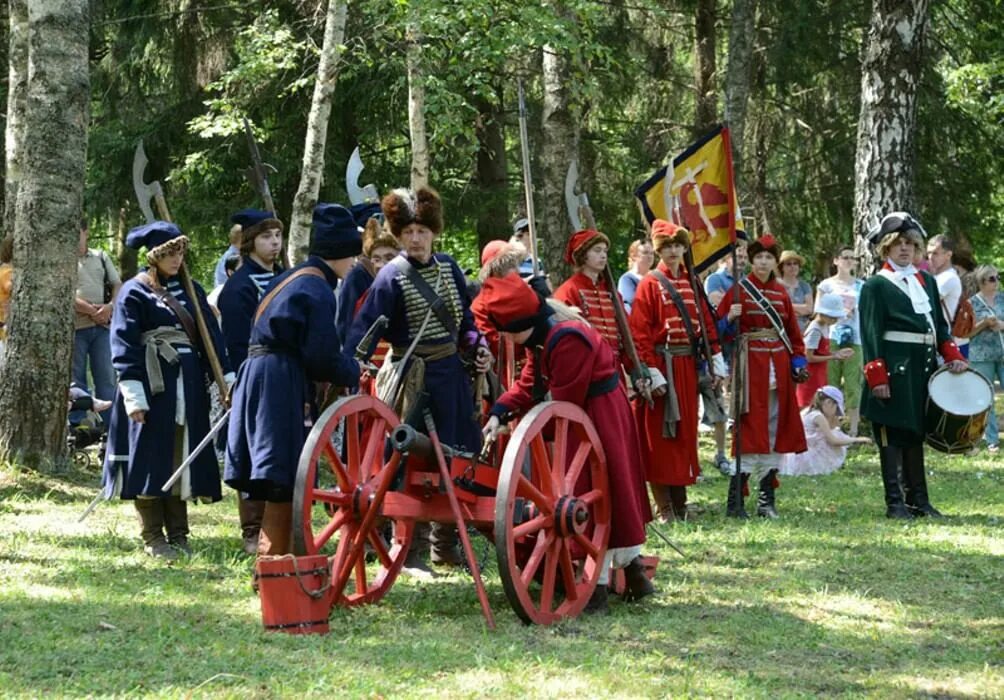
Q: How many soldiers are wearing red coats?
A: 5